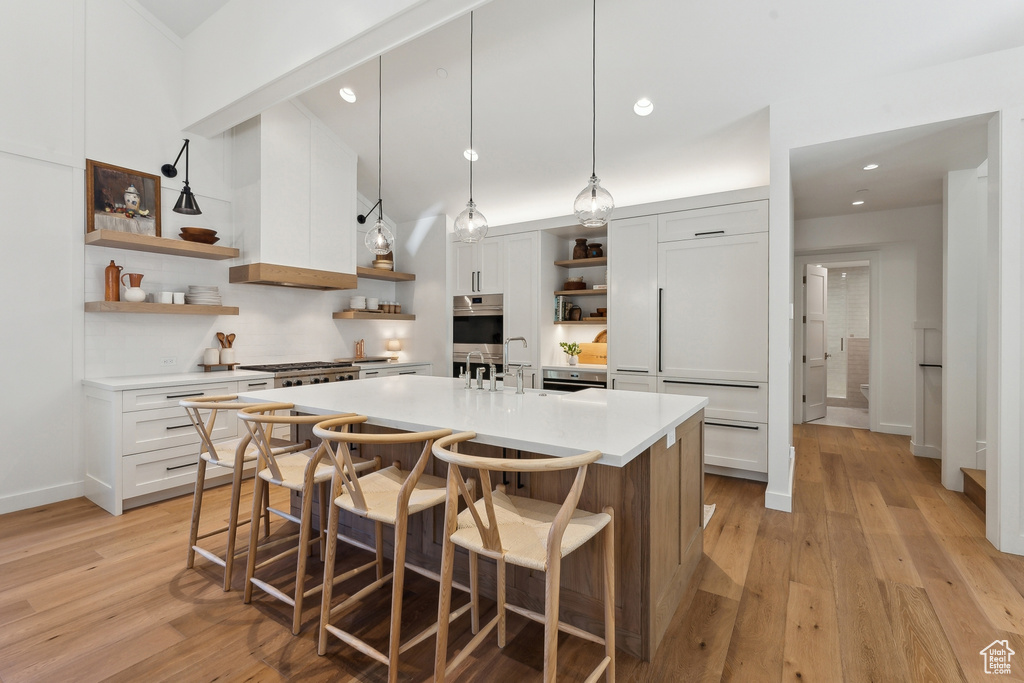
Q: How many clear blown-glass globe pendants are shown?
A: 3